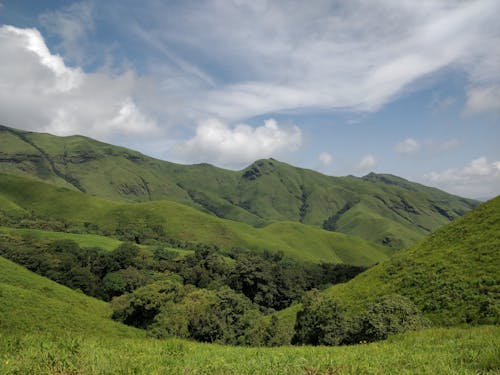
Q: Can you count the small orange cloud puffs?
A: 0